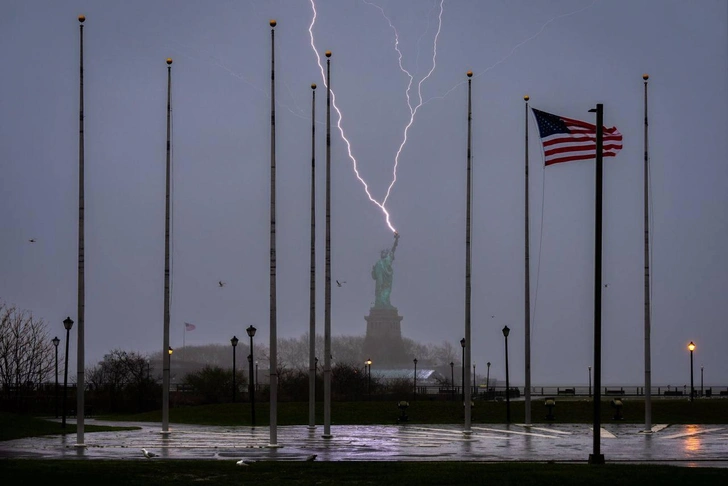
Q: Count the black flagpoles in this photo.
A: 1